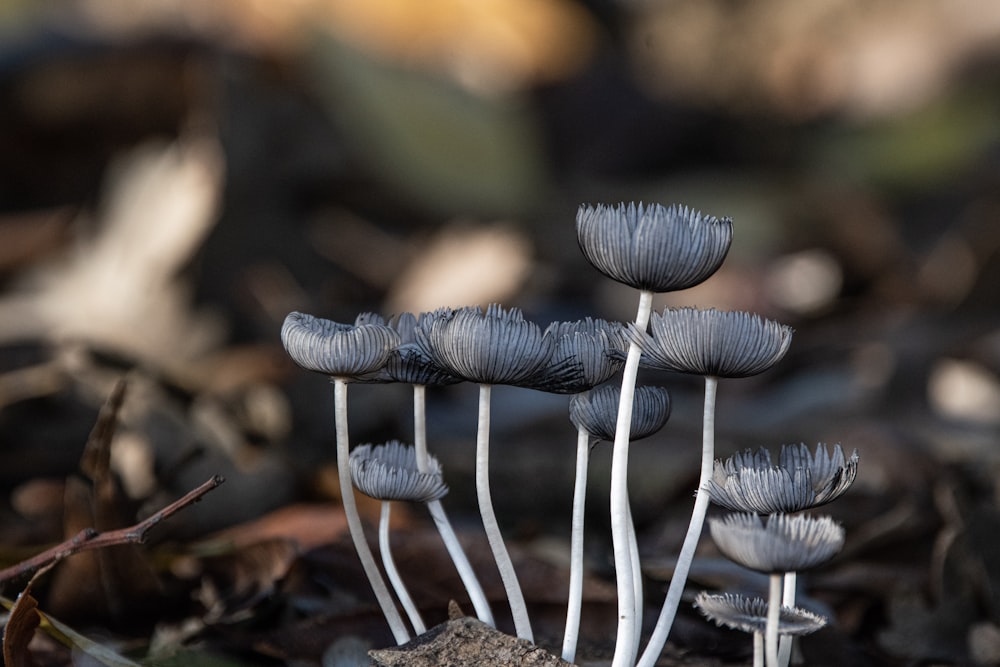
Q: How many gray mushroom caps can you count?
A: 11